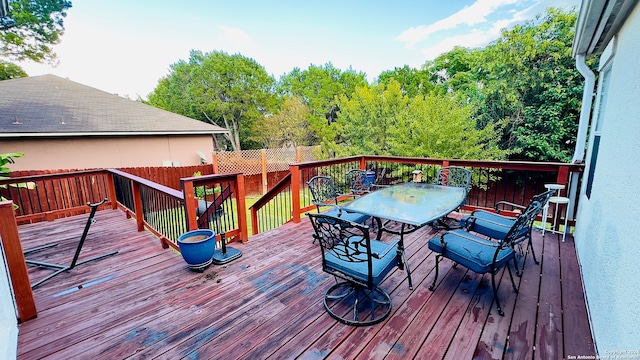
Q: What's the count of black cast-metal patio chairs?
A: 6